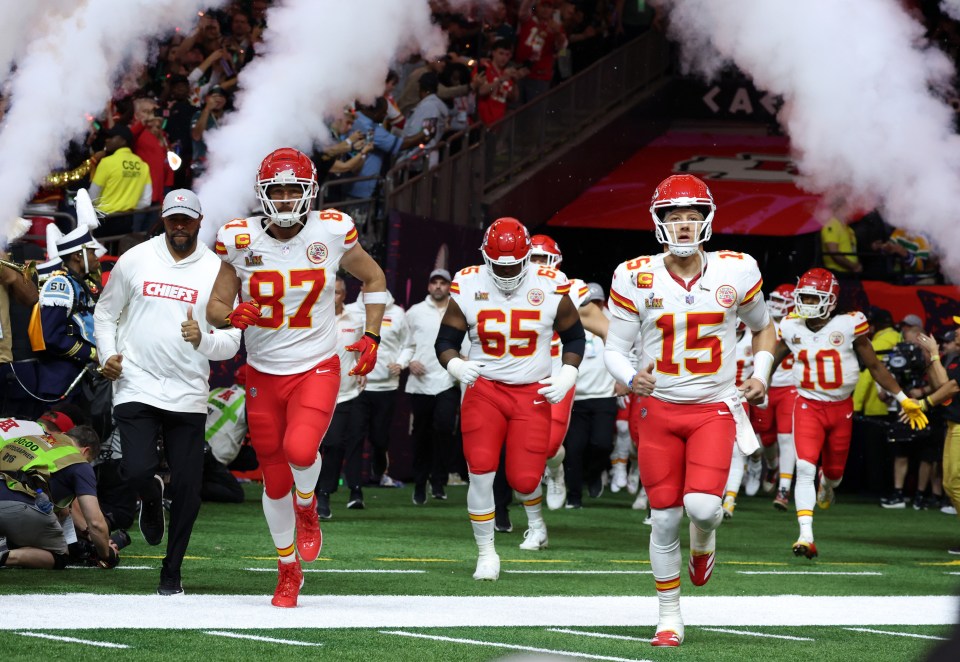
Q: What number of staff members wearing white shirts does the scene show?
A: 5